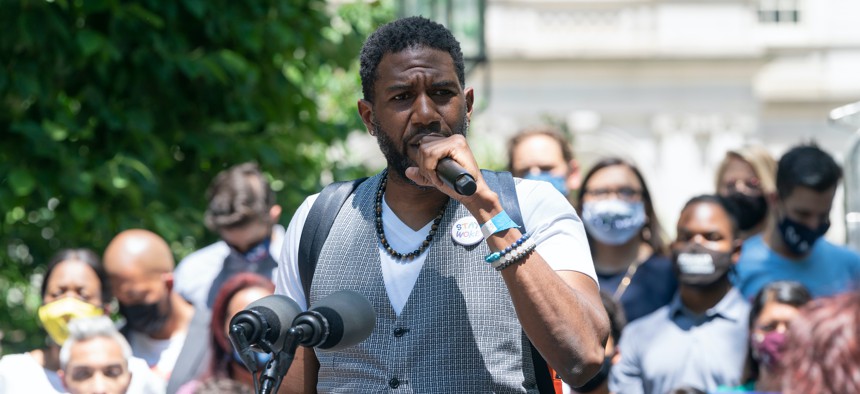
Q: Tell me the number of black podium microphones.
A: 2